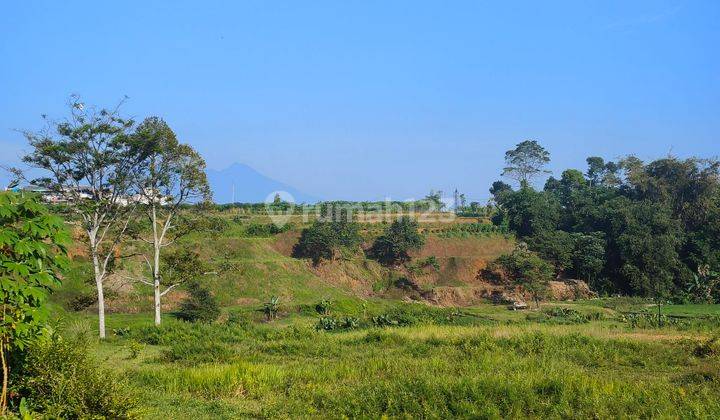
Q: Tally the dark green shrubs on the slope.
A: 2